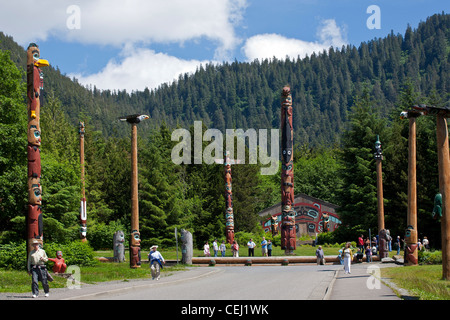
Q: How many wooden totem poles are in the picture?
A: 8